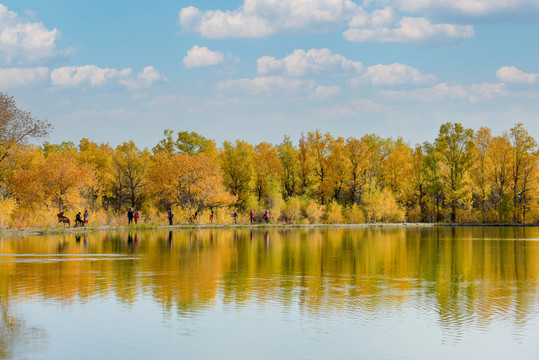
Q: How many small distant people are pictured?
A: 9